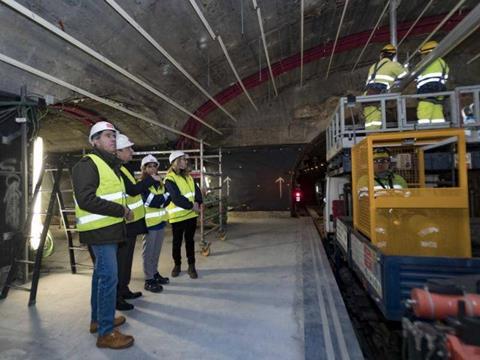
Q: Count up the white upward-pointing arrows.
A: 2